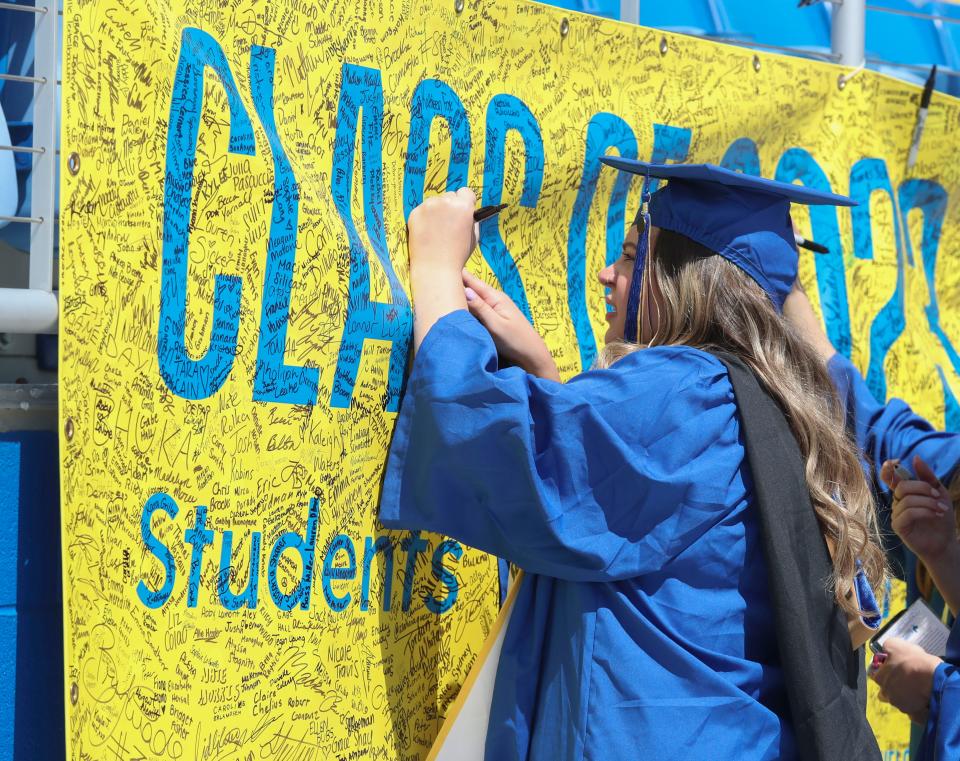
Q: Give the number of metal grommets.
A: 8